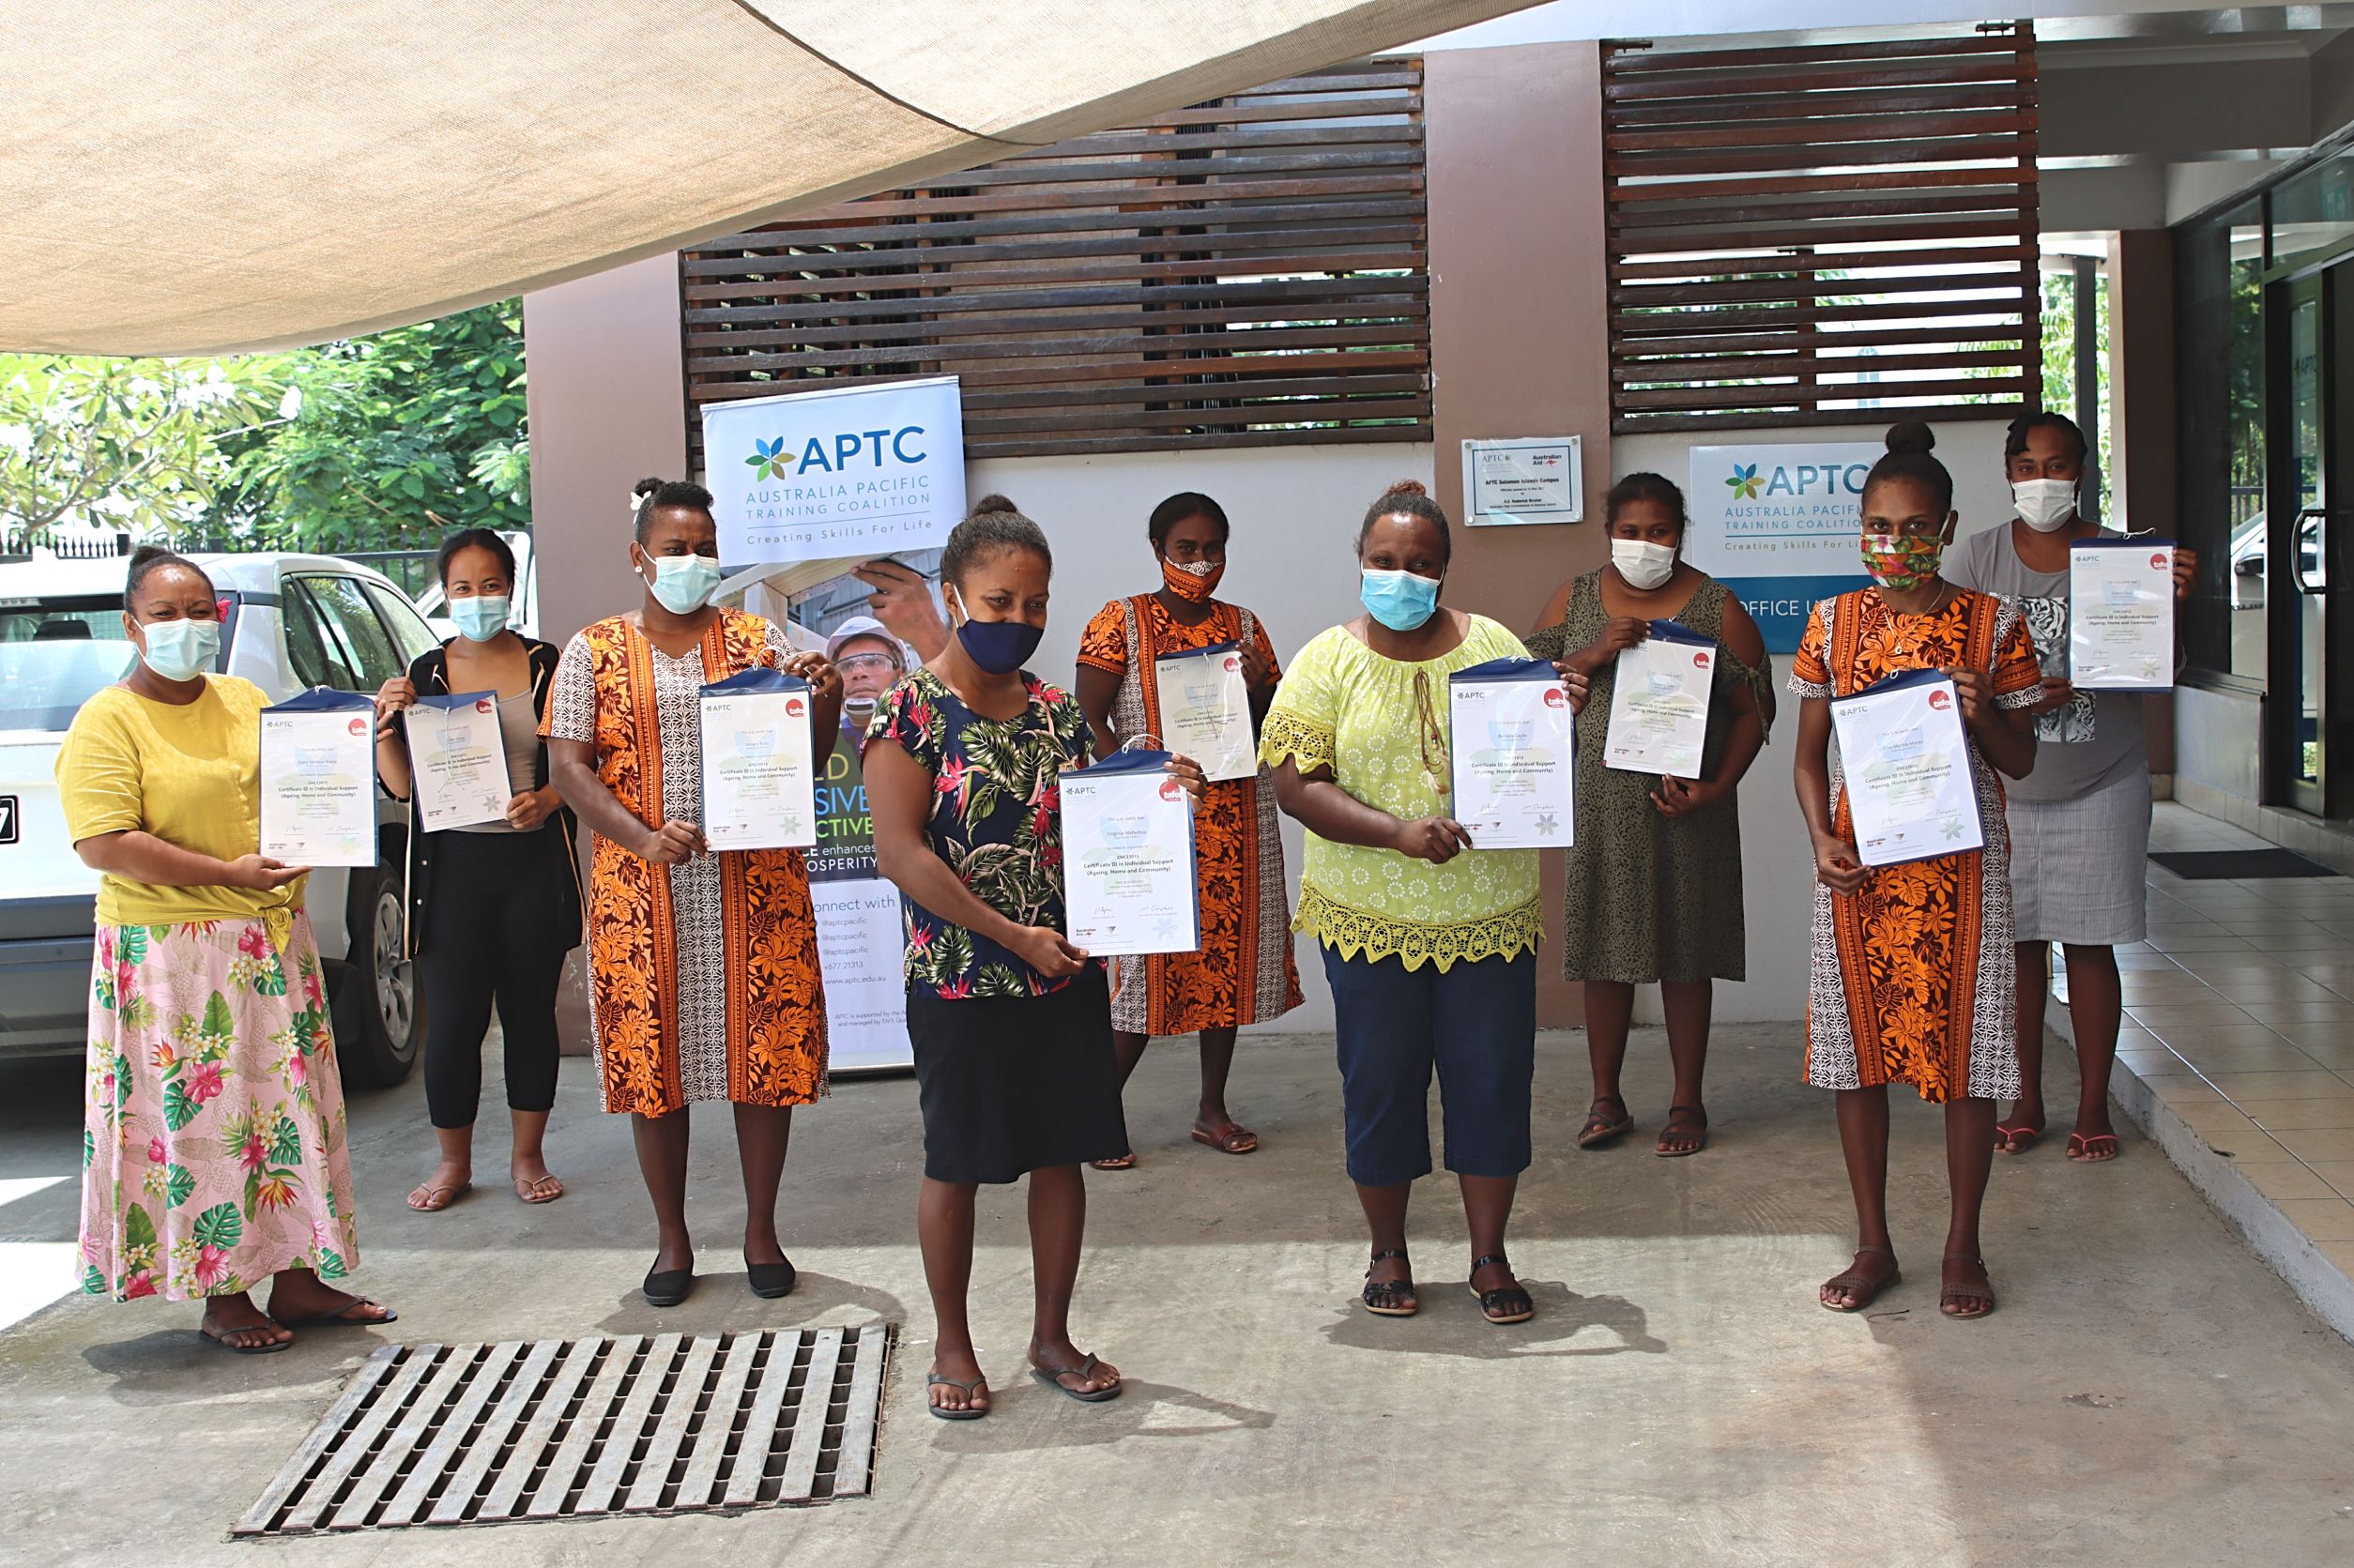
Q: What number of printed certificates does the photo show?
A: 9